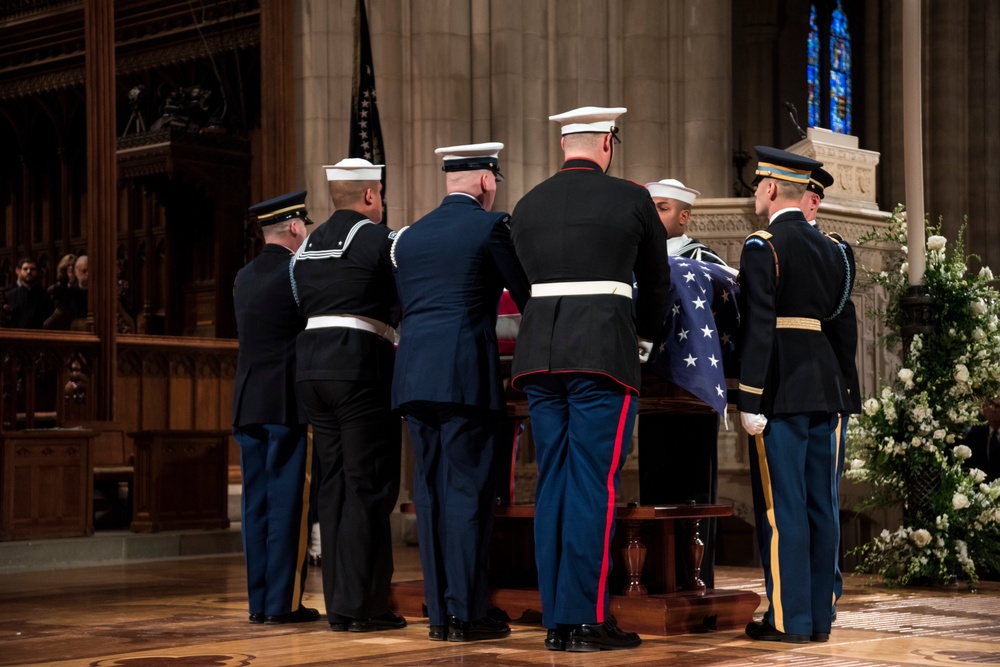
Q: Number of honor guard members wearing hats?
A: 7